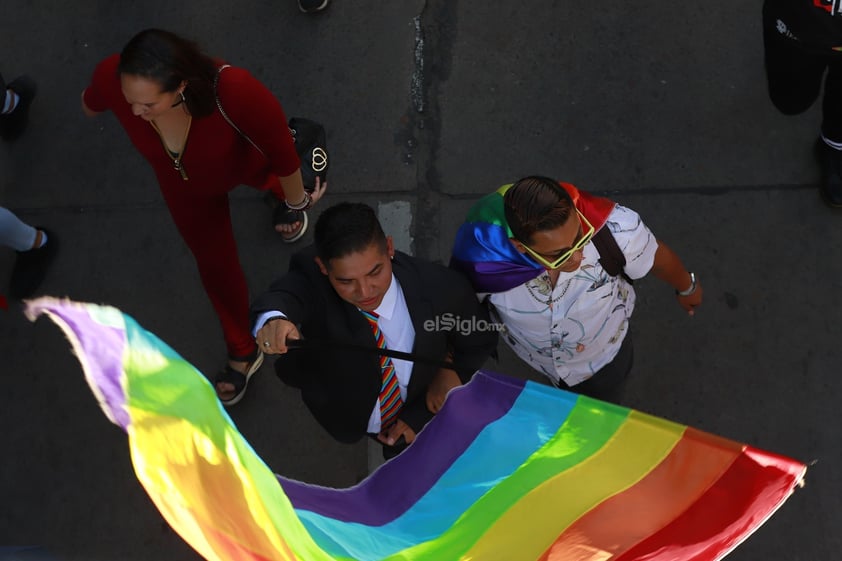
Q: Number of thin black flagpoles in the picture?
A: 1